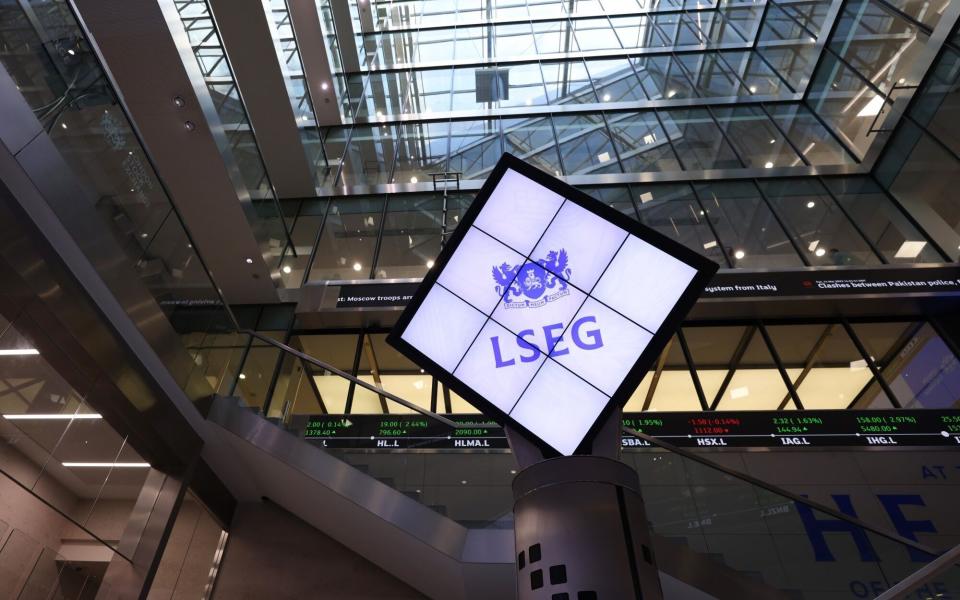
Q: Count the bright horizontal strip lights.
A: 3